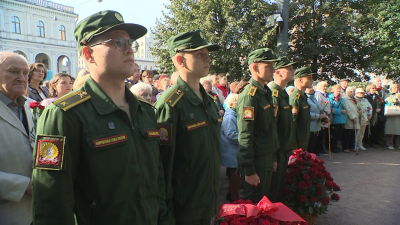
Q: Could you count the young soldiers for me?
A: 5